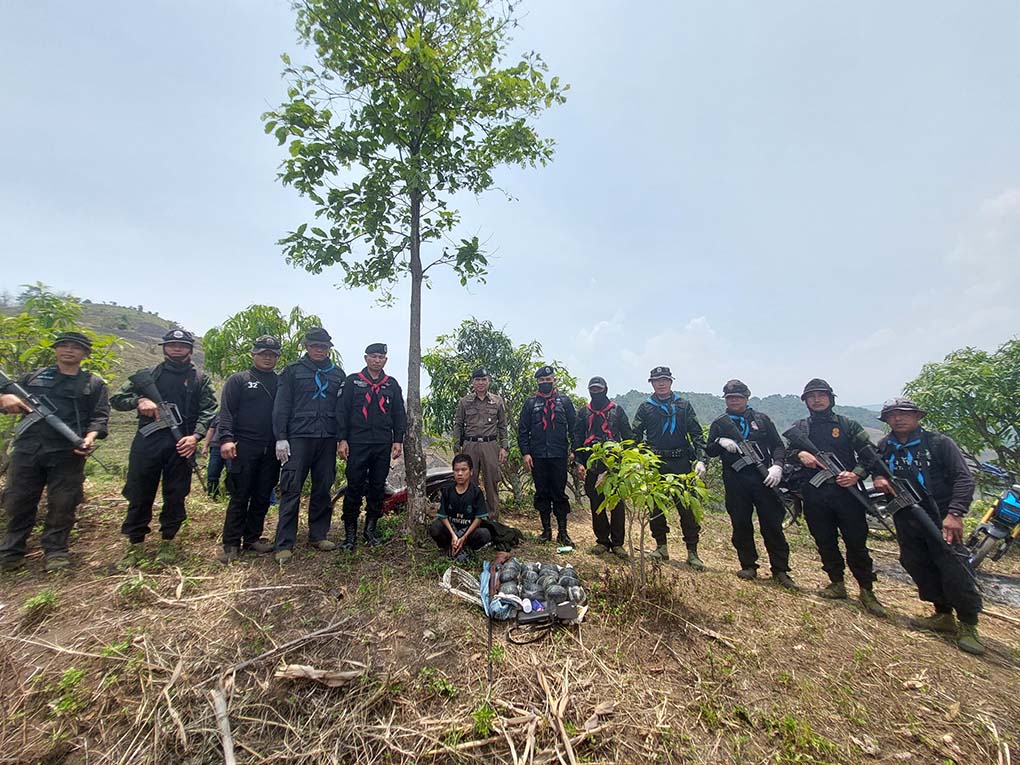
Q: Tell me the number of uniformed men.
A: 12